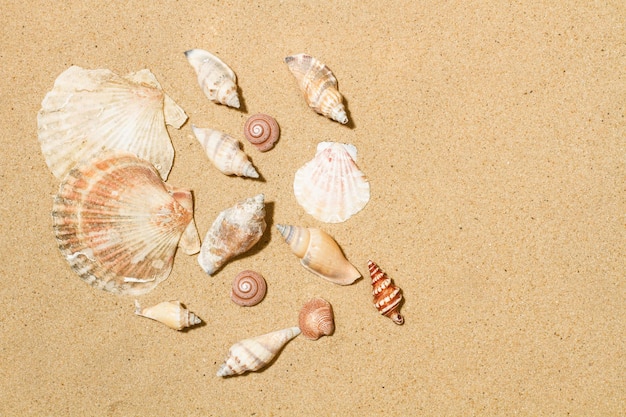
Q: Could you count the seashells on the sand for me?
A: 14